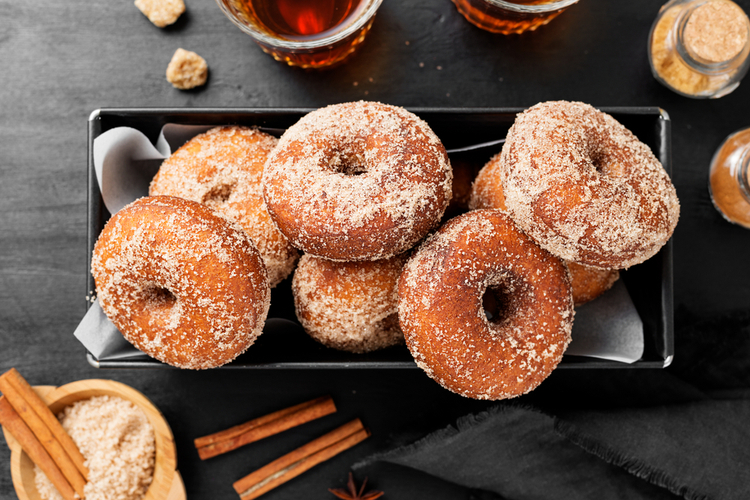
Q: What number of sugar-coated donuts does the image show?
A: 7